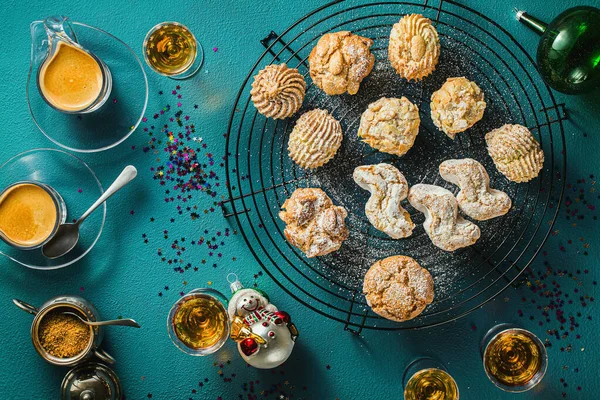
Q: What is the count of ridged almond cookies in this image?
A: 4